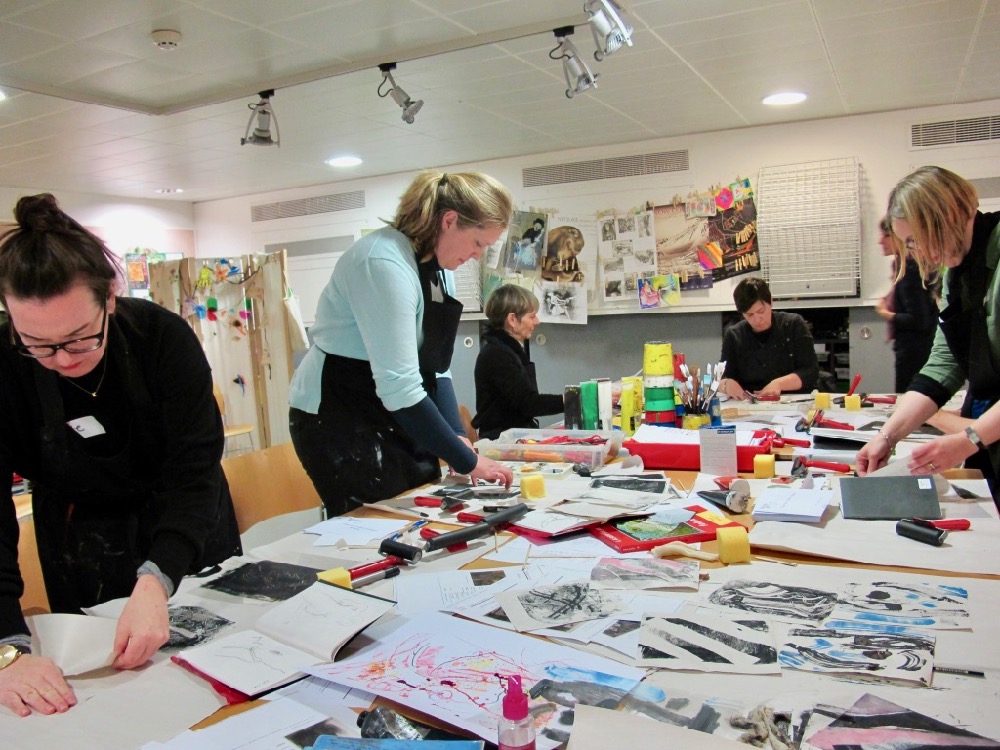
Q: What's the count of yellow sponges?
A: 6